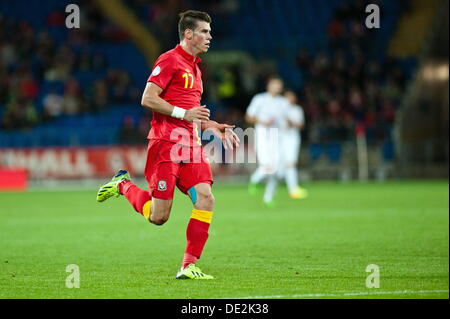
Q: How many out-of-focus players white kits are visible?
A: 2